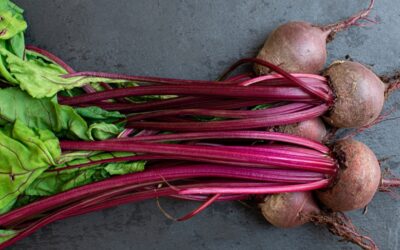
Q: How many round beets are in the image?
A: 5